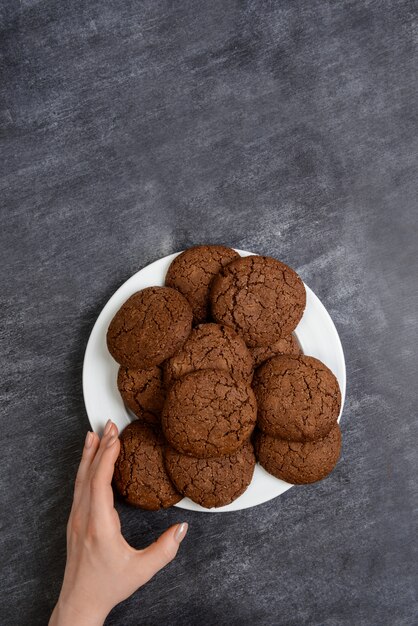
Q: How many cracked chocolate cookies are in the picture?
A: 11